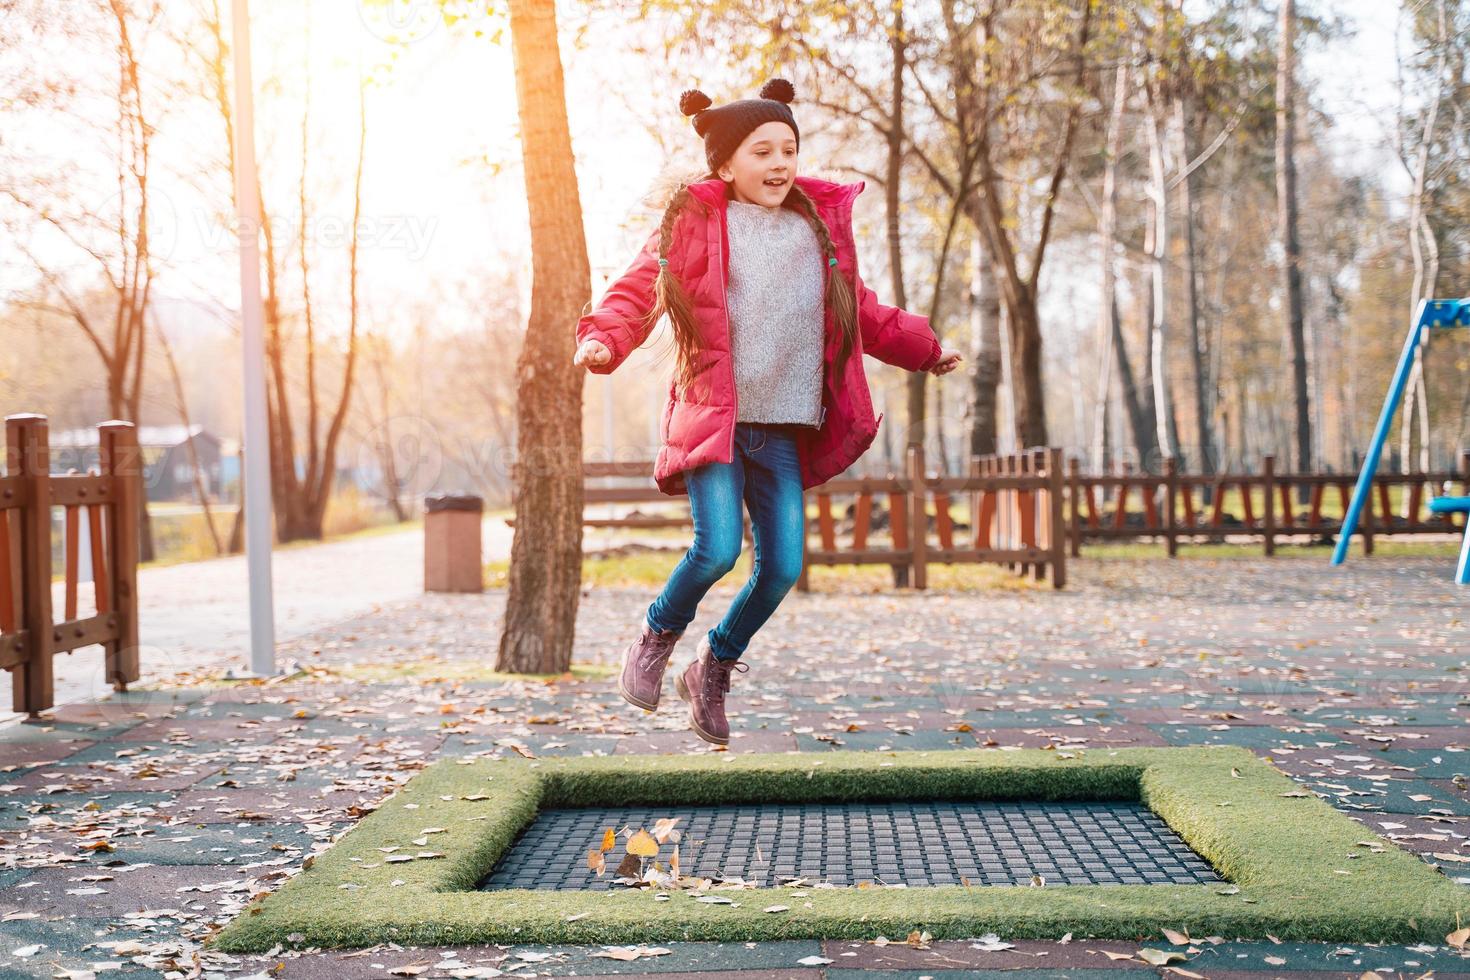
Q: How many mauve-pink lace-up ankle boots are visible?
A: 2